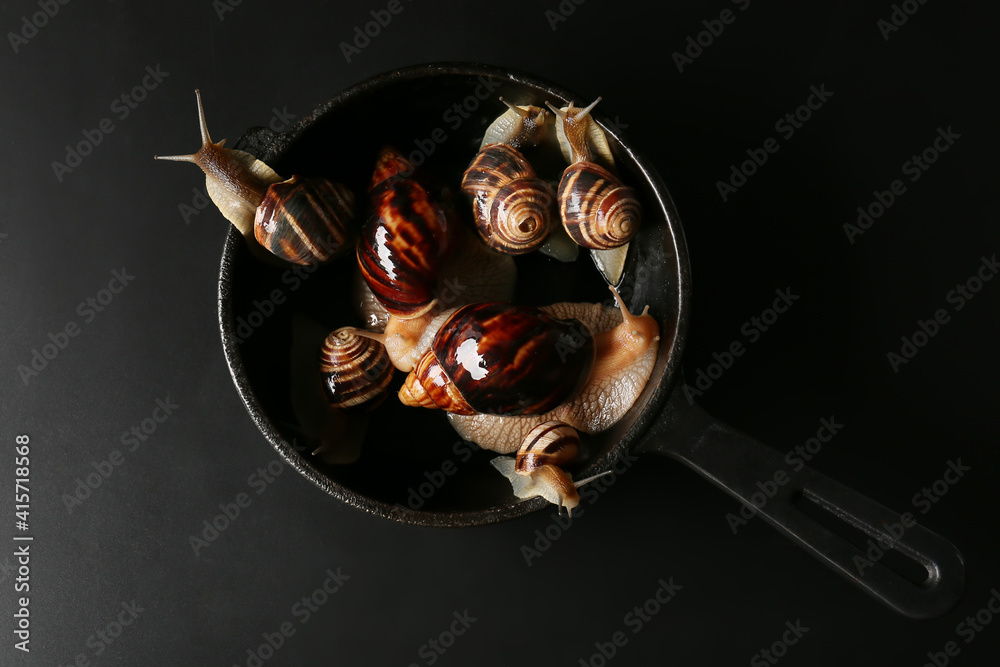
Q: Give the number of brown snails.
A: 7